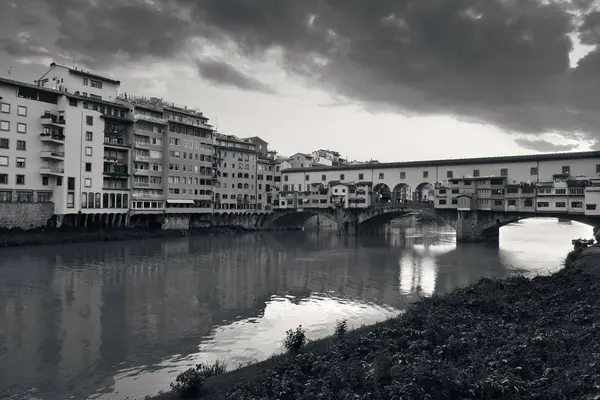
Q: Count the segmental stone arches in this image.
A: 3